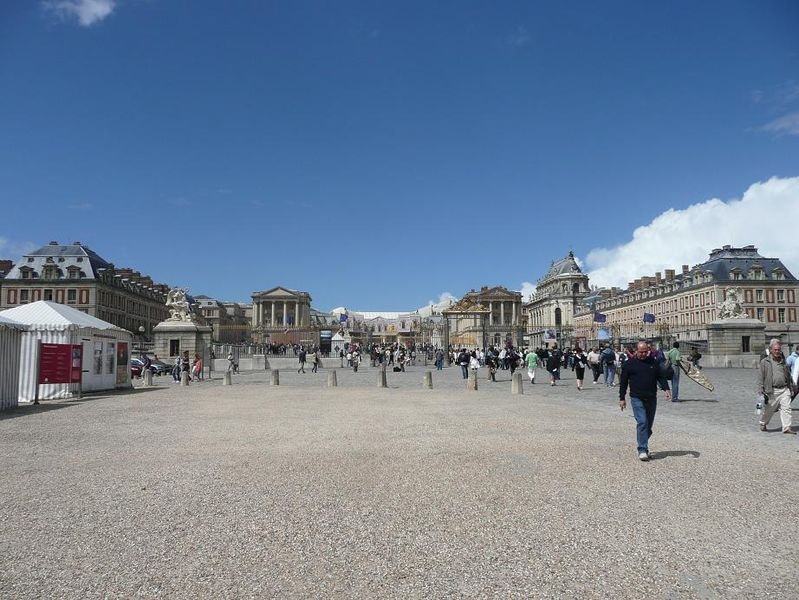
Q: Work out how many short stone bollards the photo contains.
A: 9